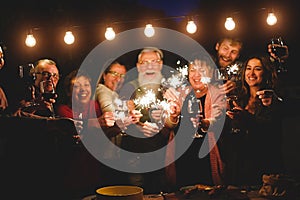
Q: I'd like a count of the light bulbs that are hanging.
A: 7